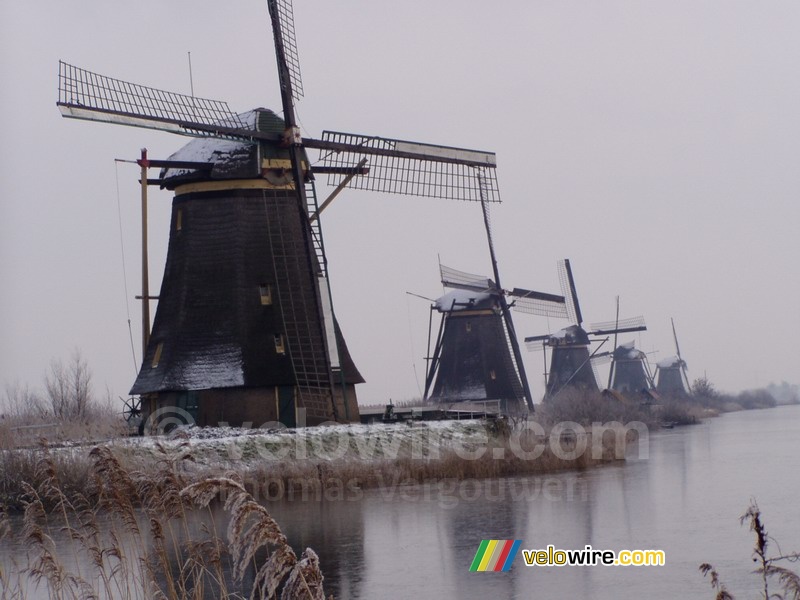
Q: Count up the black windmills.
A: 5